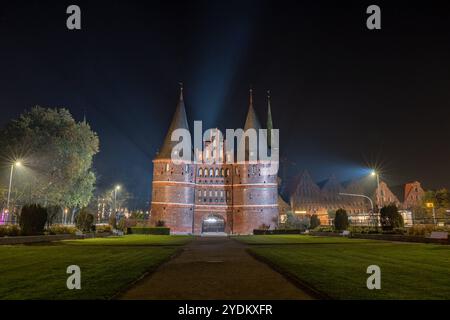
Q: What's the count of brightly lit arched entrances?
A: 1